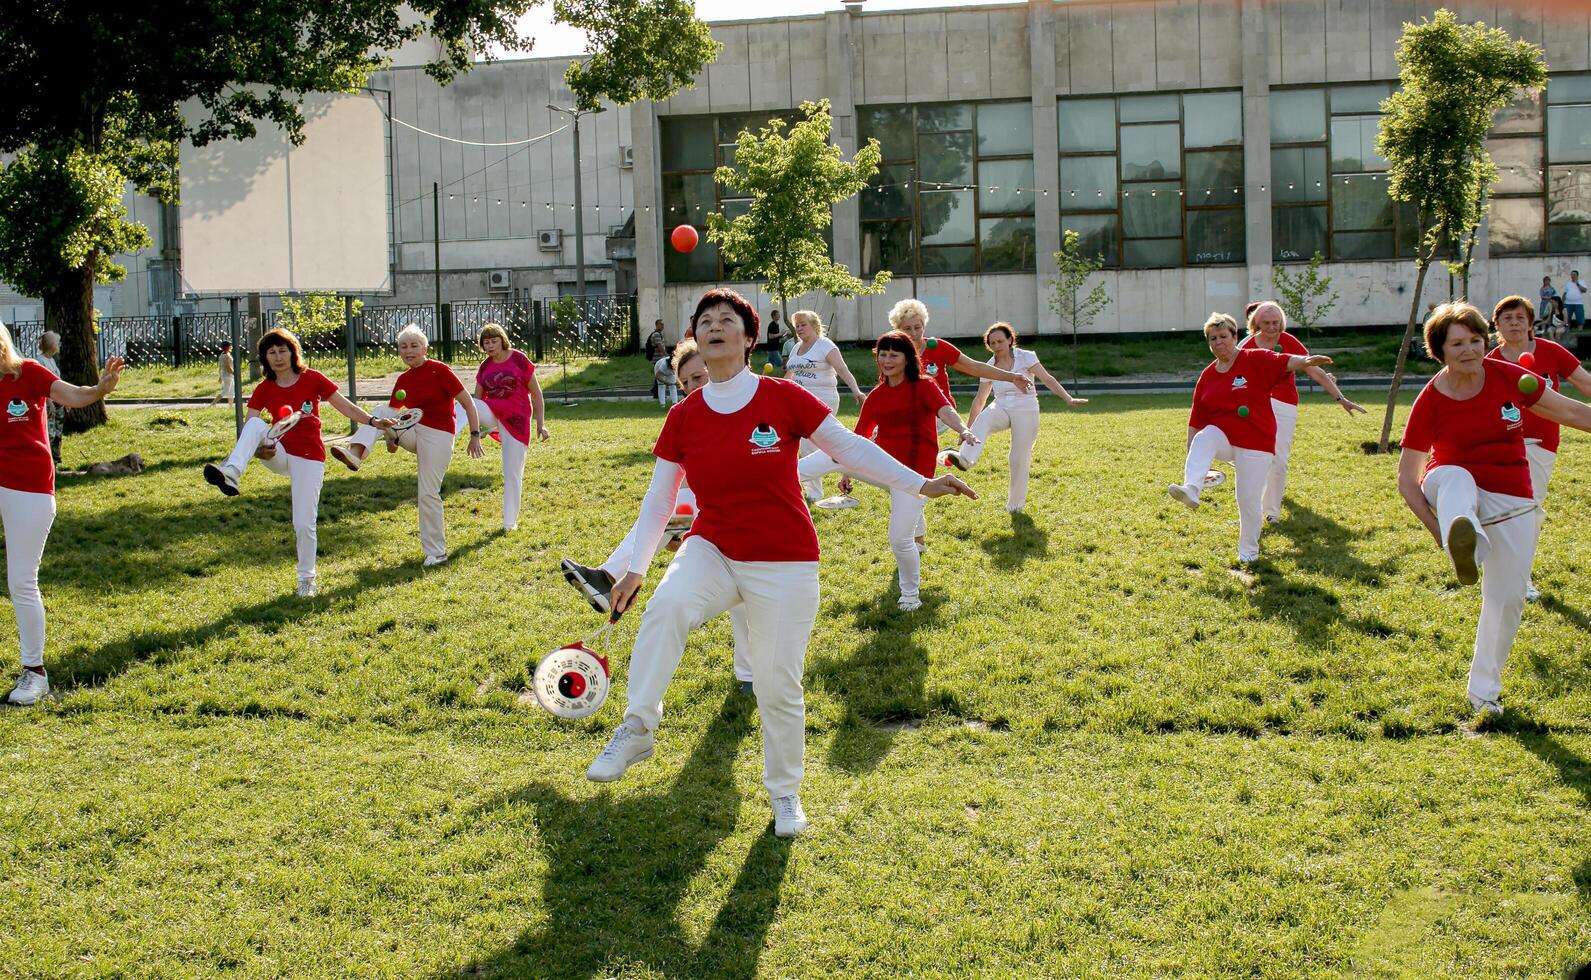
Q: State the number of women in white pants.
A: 14